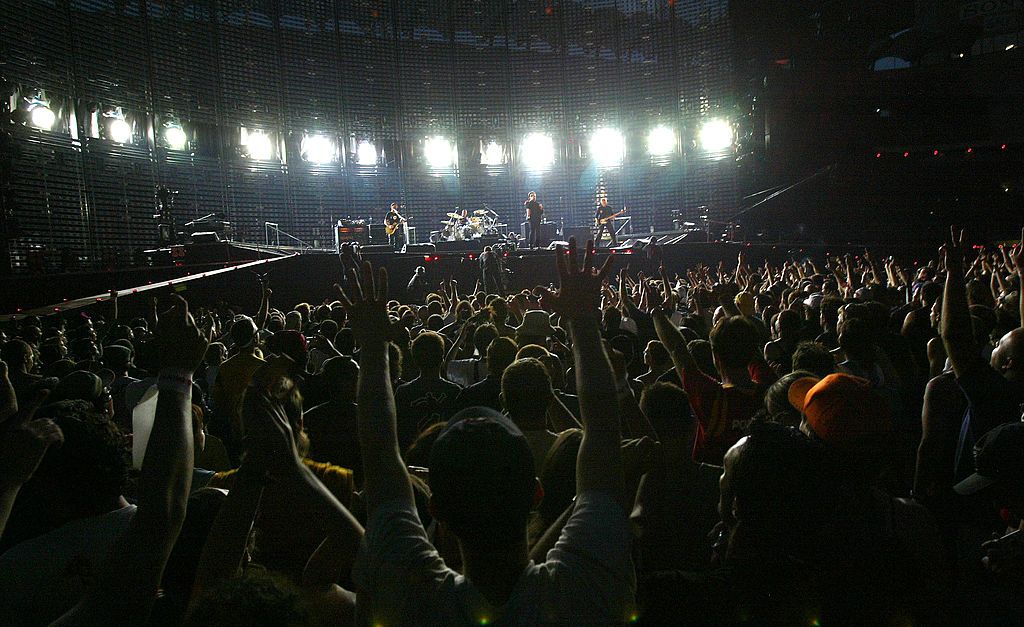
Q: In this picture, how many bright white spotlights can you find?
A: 12